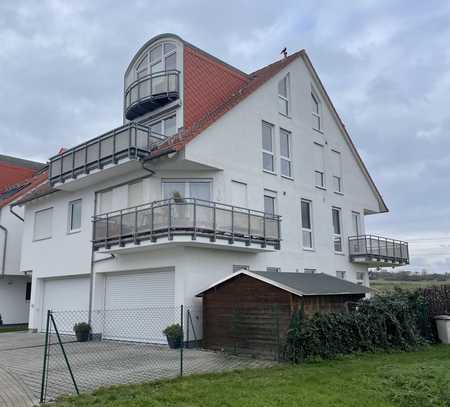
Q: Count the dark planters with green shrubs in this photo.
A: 2